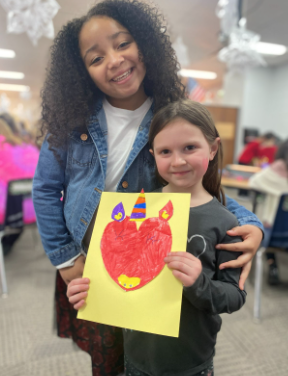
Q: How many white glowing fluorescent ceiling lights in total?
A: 5